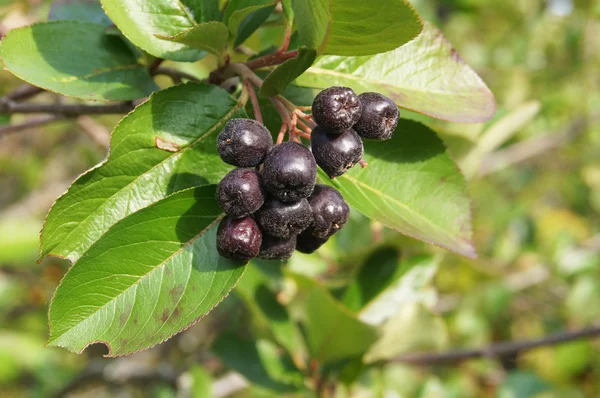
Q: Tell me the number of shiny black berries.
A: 11